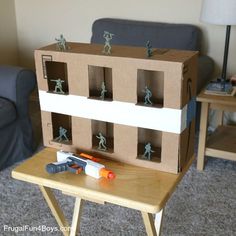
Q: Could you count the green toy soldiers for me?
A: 9